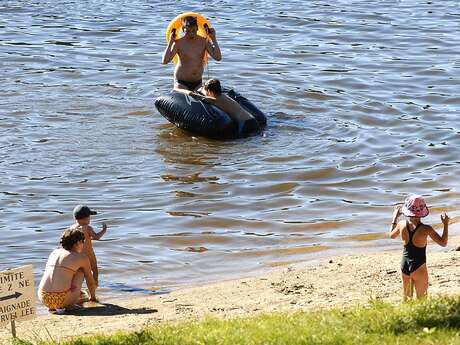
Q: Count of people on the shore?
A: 3